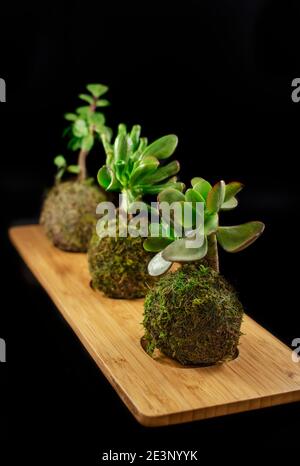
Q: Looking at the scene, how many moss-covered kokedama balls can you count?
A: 3